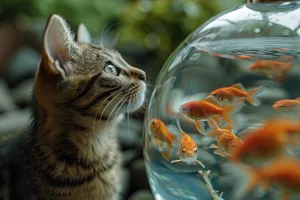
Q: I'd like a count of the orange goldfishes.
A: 9